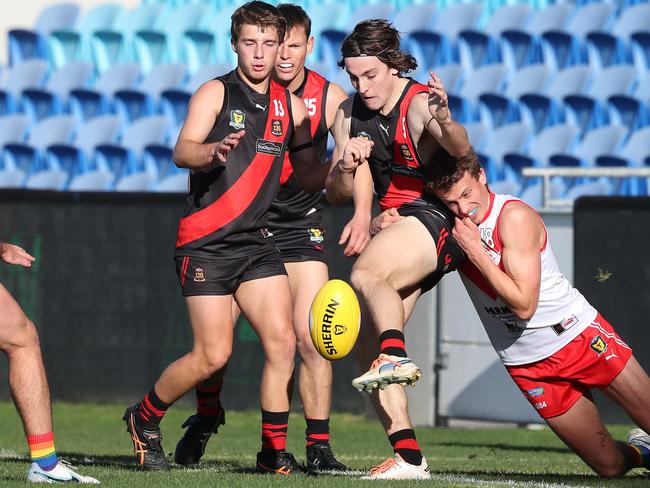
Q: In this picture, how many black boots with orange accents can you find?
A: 2